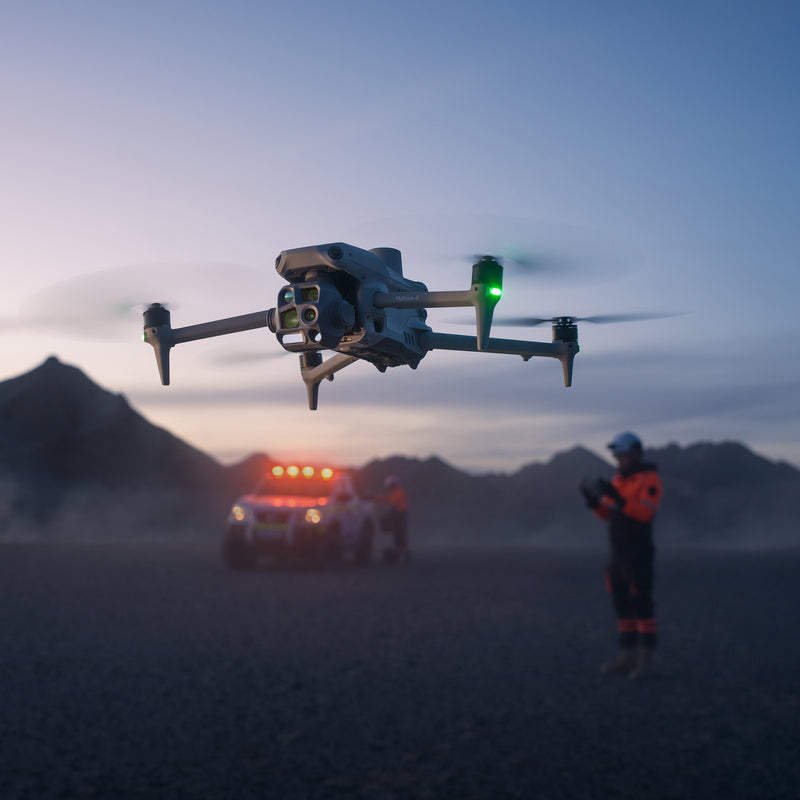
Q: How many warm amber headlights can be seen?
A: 2